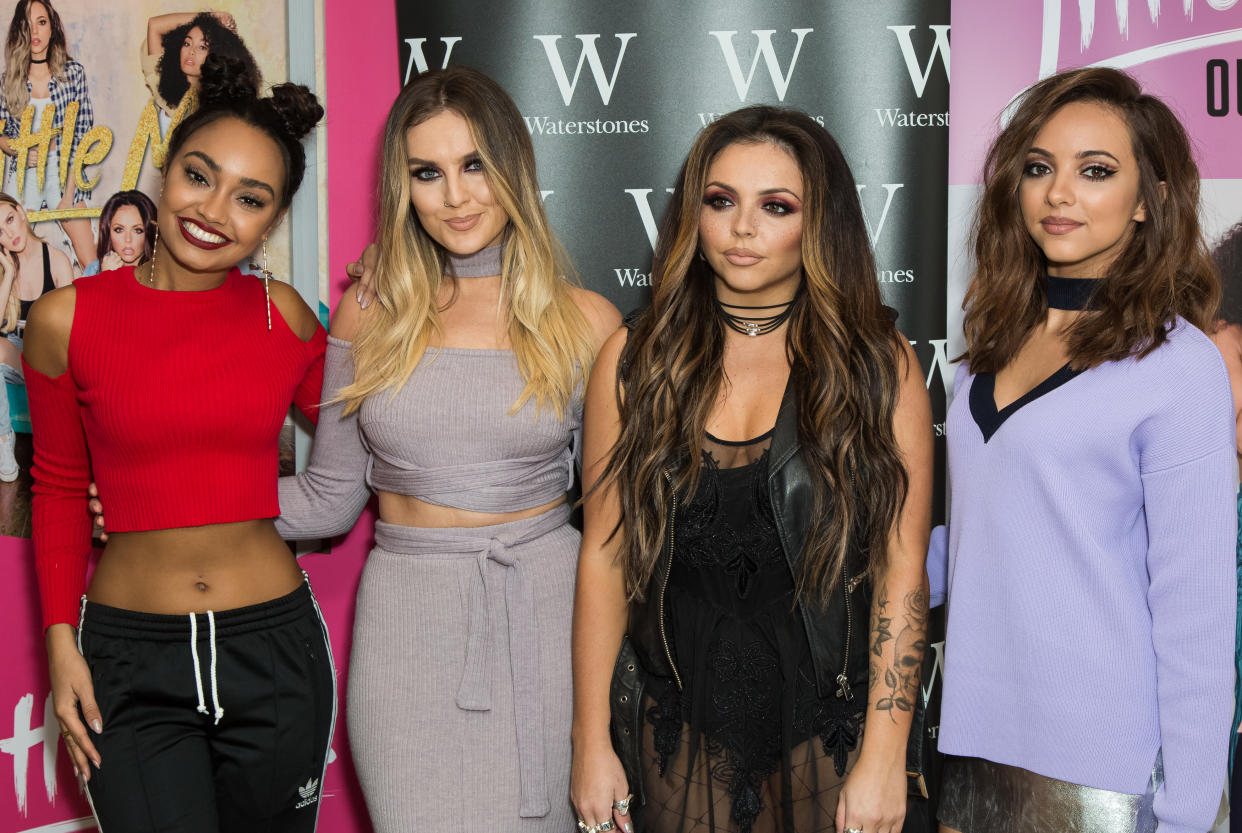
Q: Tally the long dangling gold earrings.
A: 2